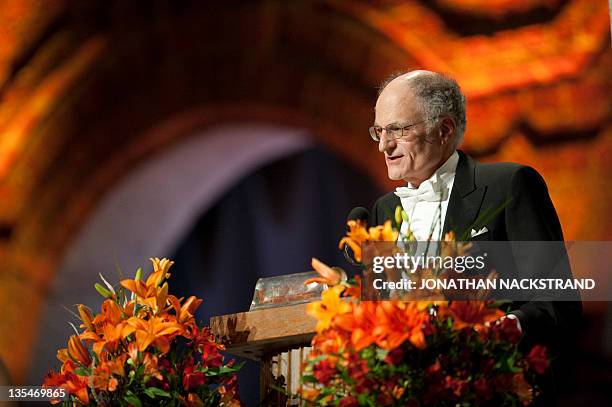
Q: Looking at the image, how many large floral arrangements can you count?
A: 2